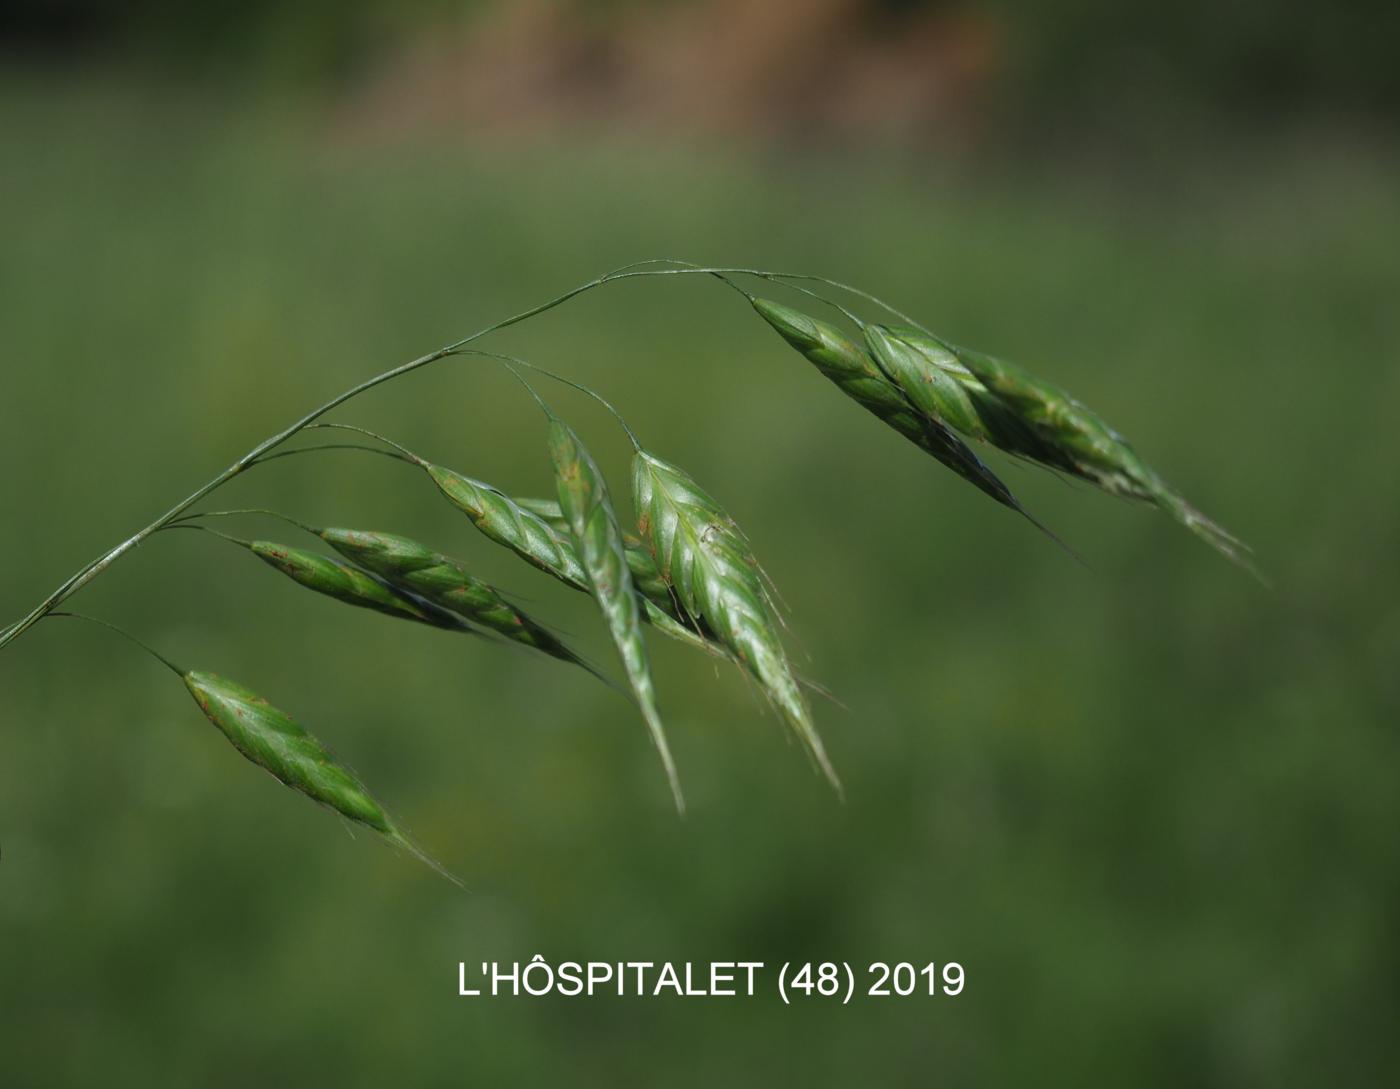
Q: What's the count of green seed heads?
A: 10